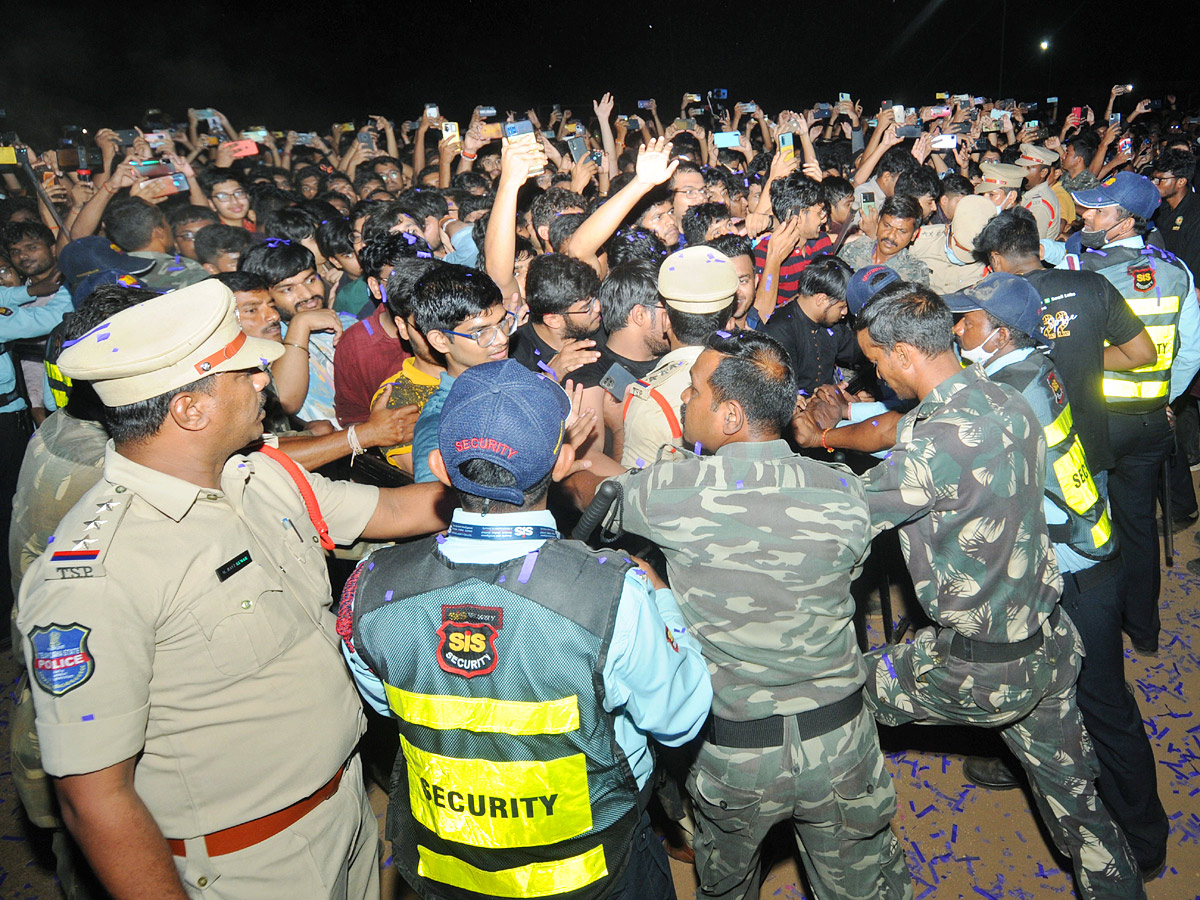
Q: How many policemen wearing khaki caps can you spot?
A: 5